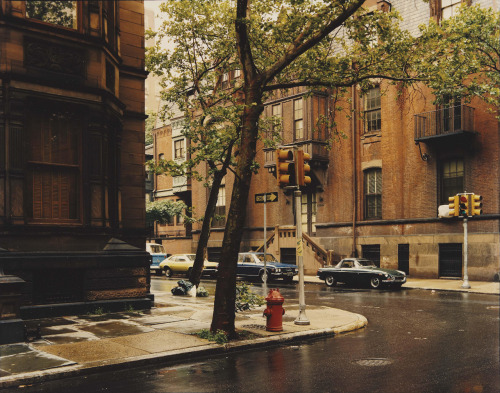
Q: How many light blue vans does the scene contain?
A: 1